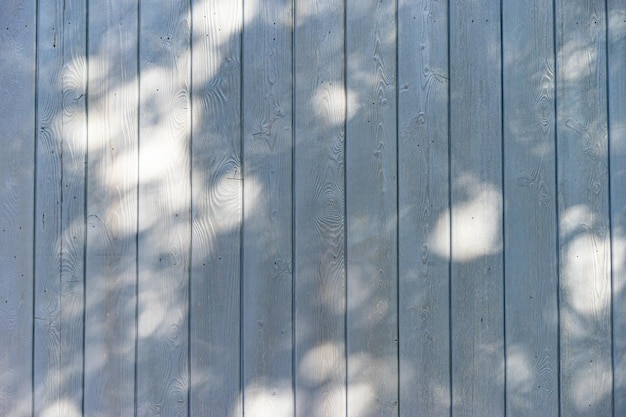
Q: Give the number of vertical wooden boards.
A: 13